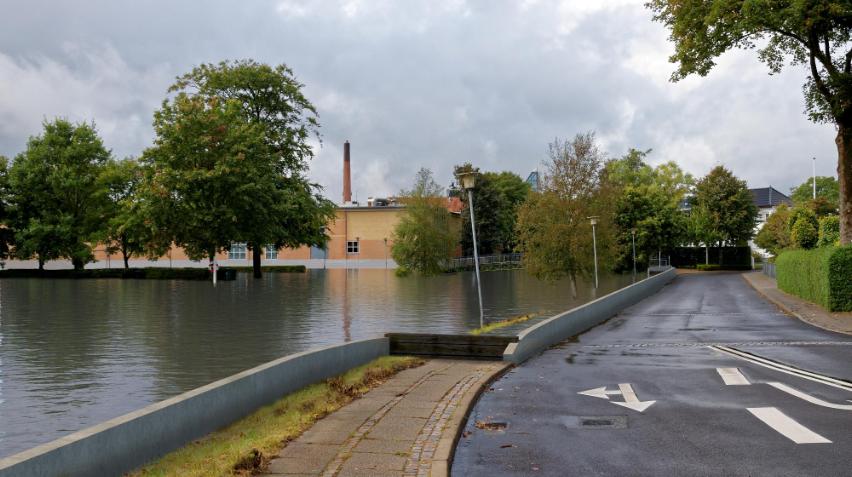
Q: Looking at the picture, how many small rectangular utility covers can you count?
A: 2